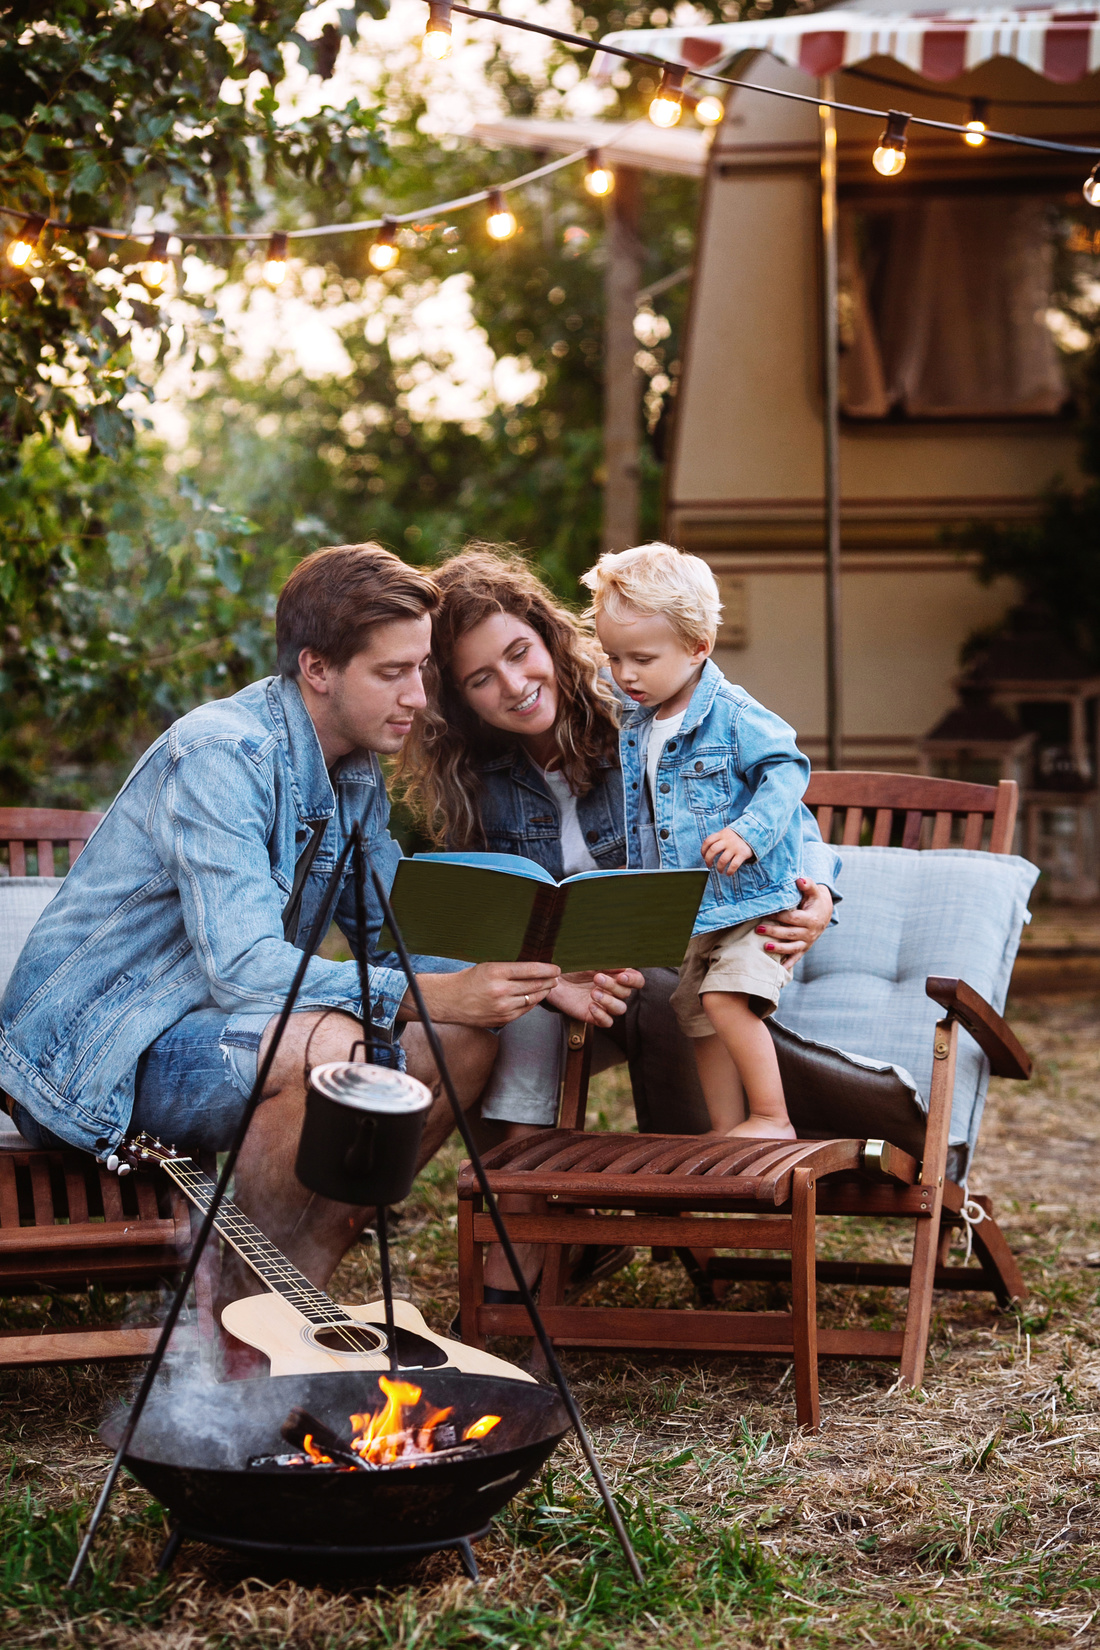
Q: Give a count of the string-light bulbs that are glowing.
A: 12